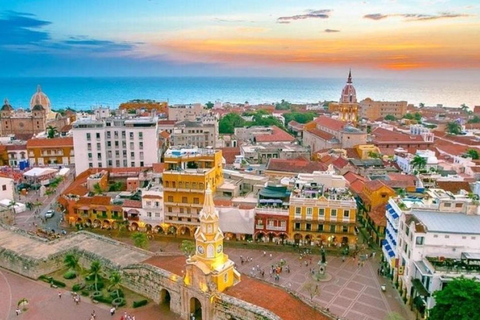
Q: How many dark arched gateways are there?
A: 2